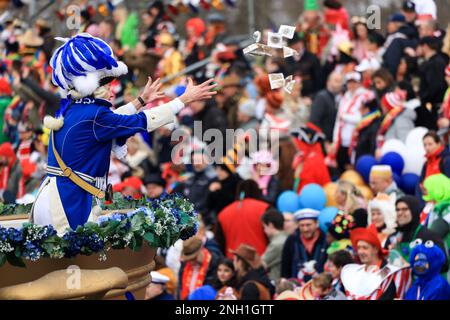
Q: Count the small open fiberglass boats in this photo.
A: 0